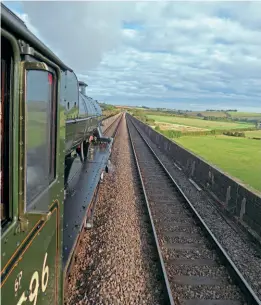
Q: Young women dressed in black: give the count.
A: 0